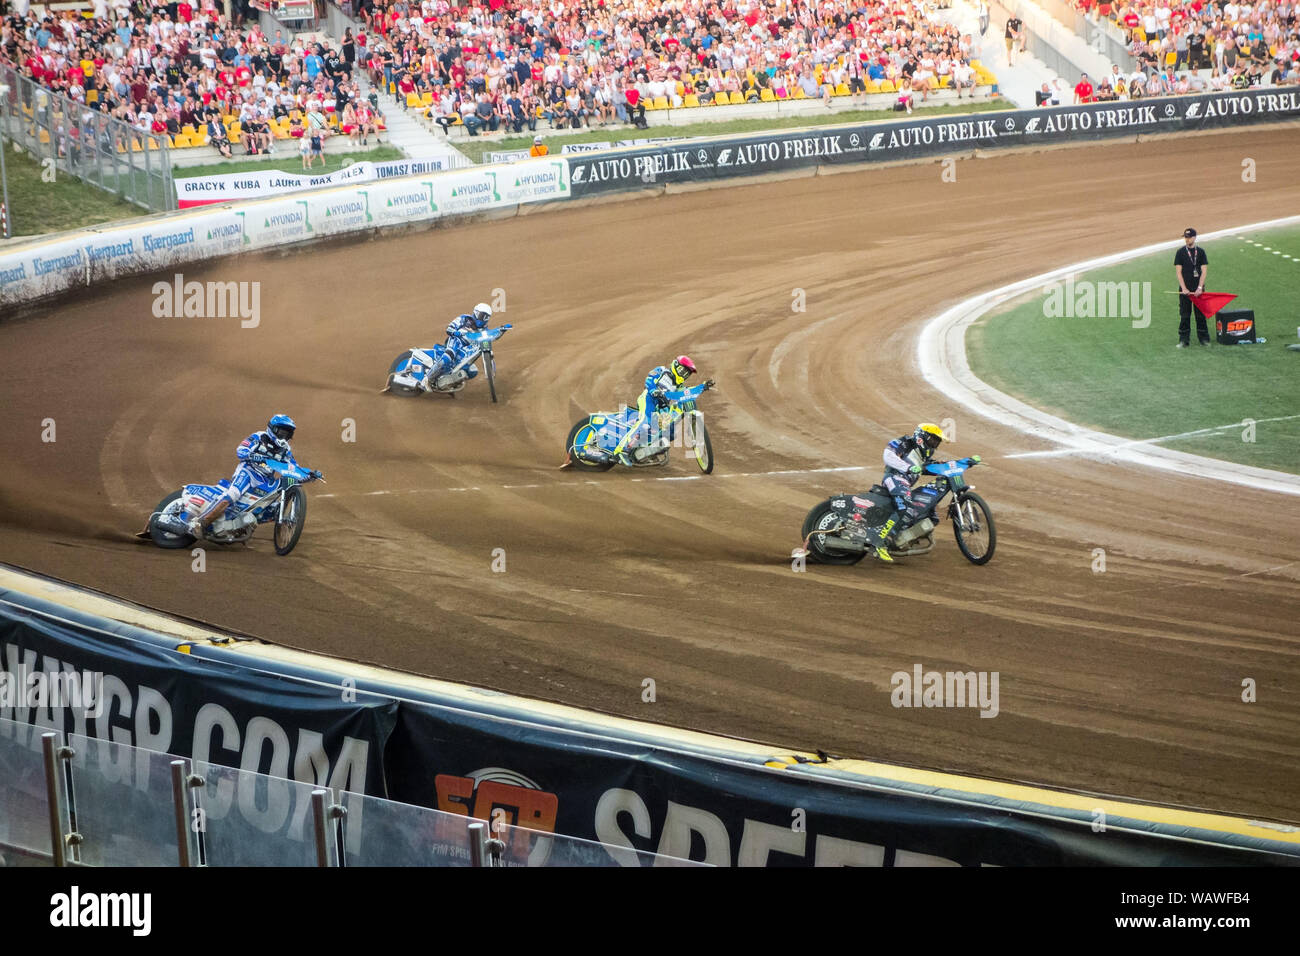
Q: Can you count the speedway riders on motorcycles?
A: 4